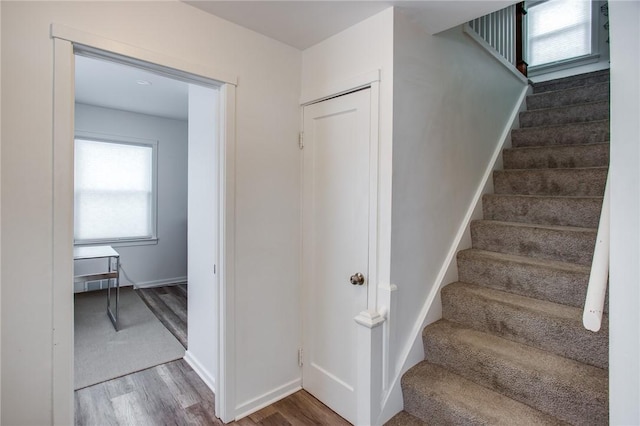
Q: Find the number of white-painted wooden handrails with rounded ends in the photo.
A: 1